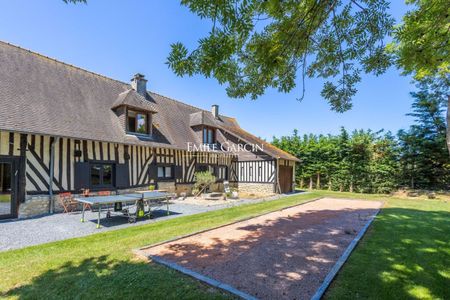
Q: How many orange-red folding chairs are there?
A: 2